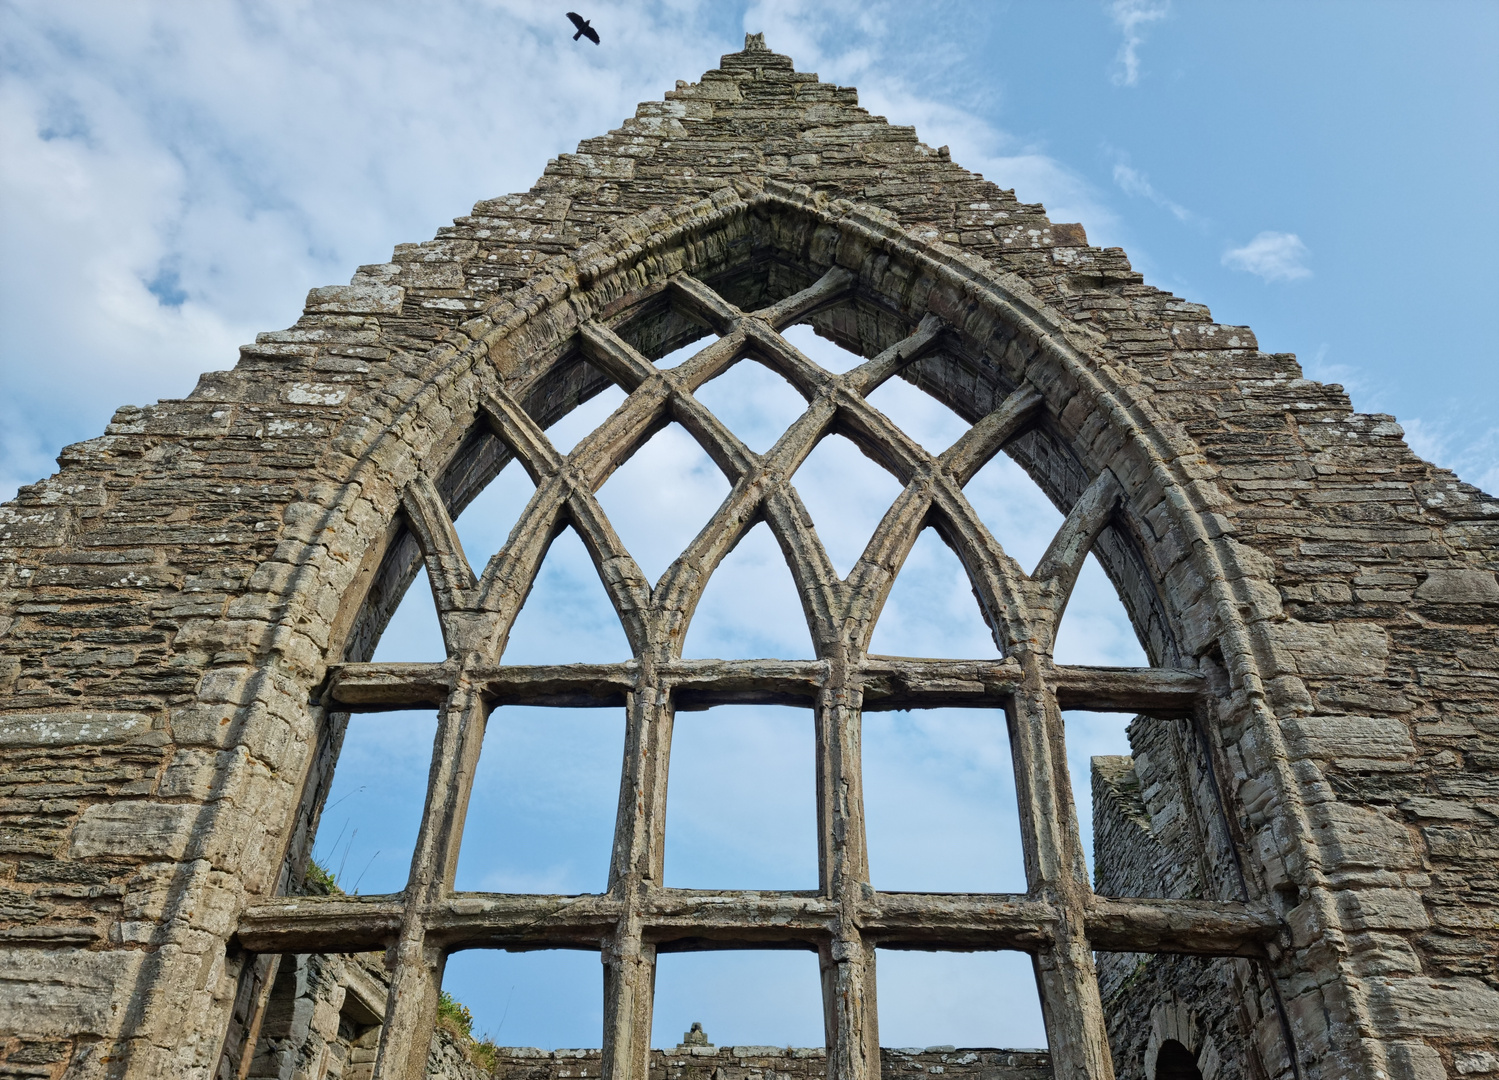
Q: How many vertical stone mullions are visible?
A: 4